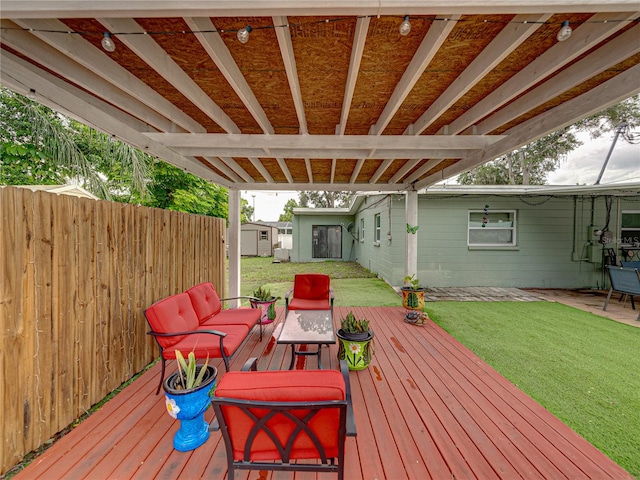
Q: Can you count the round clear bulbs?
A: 4